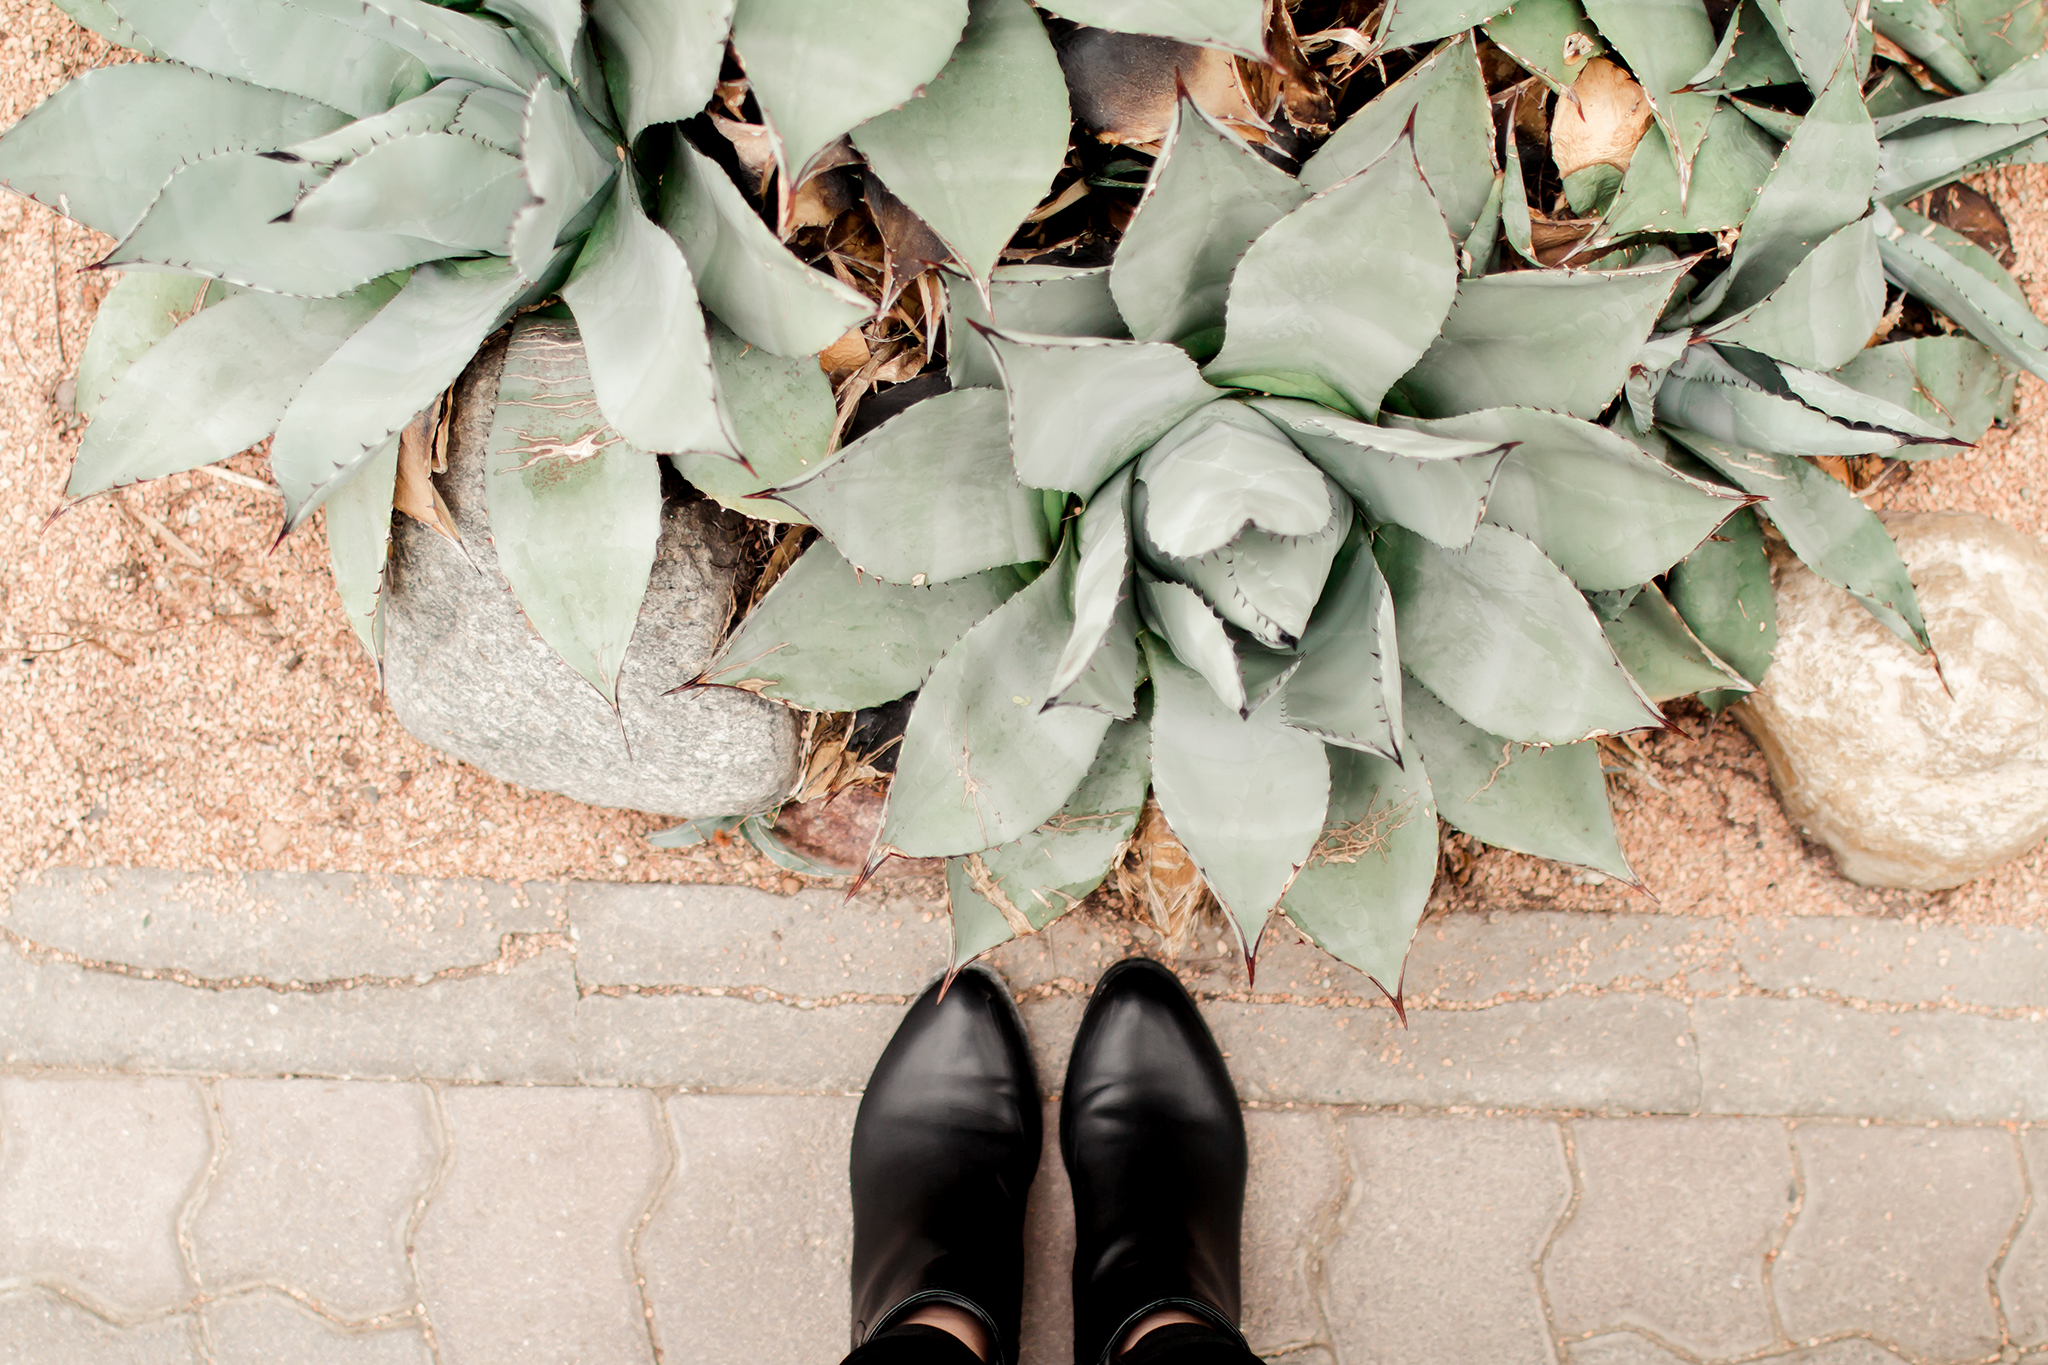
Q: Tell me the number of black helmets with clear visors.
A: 0